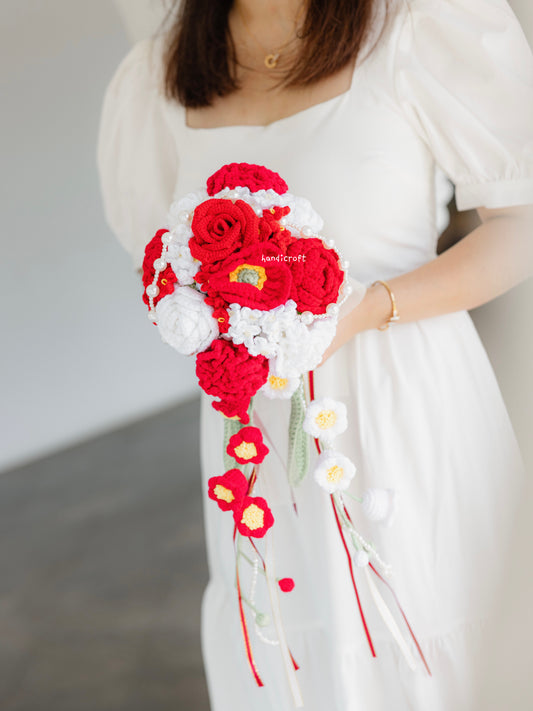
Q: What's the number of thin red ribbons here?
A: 4